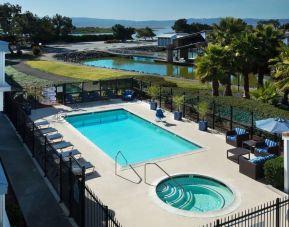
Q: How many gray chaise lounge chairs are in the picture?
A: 6